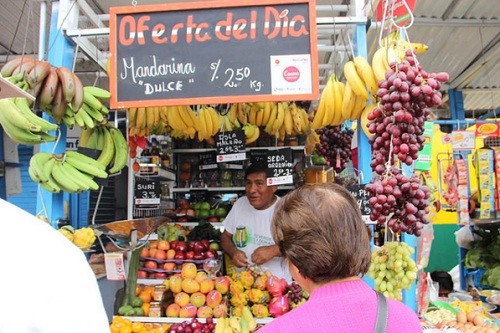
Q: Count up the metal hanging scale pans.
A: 1